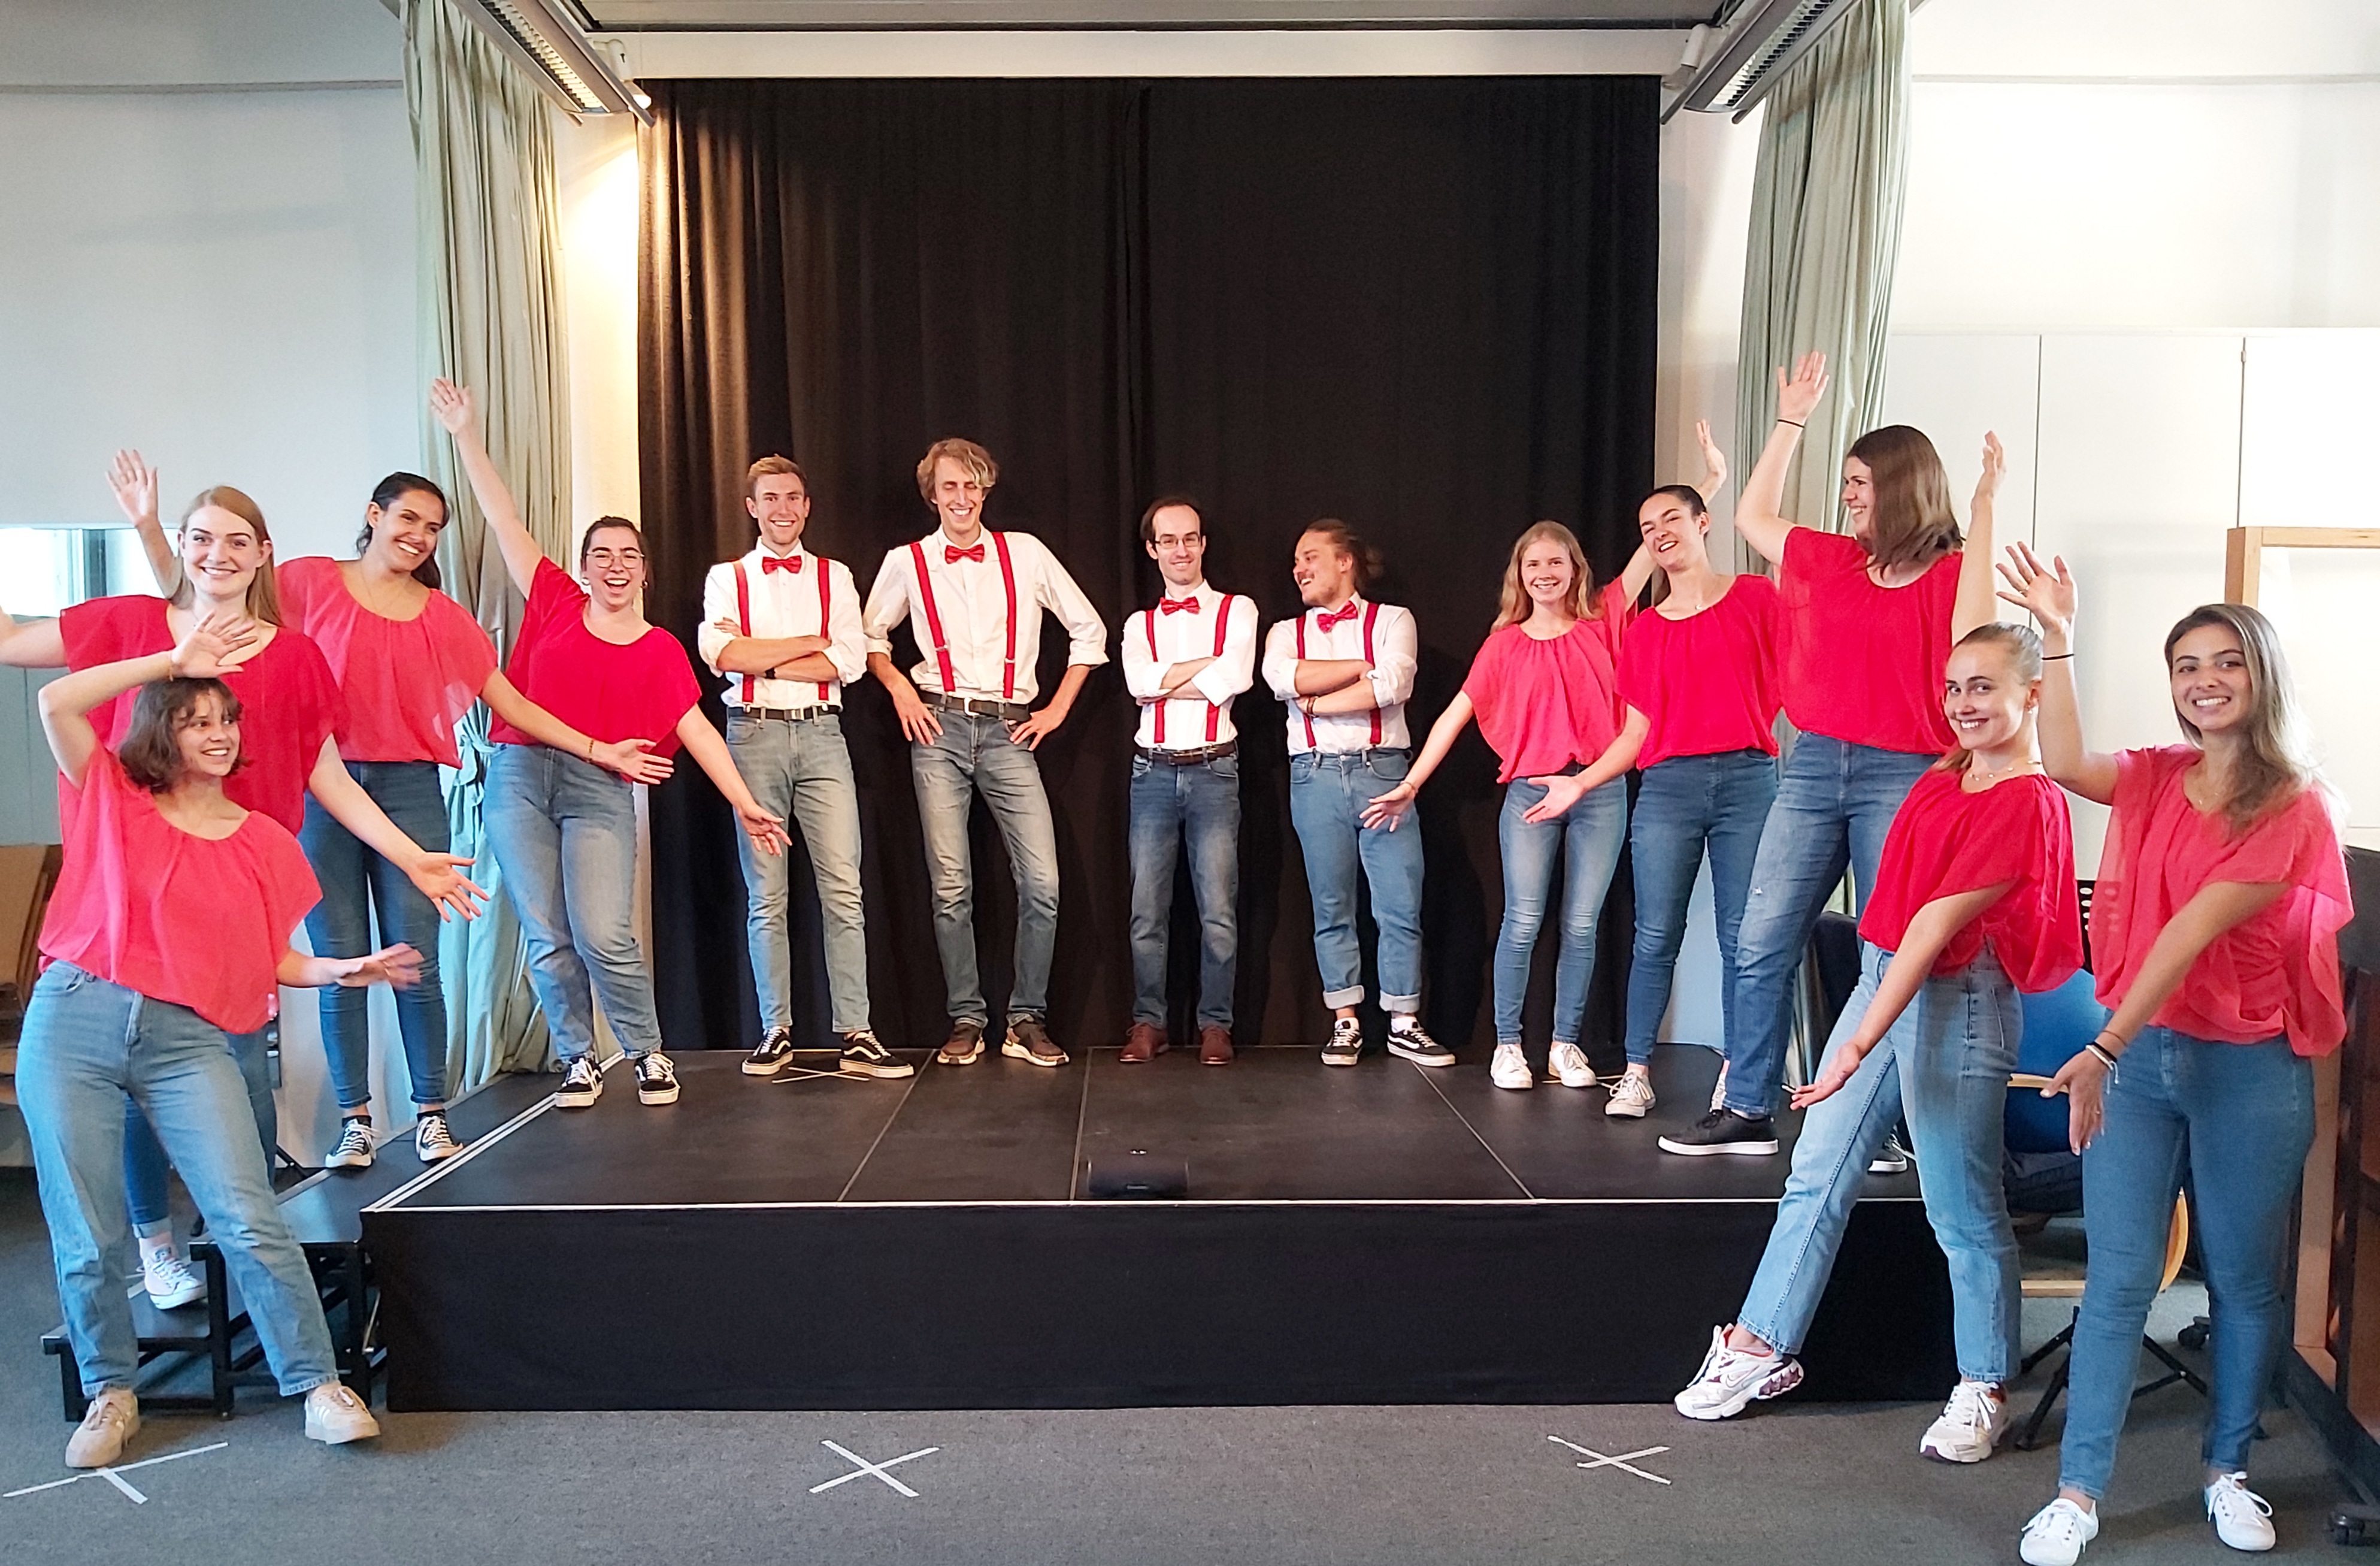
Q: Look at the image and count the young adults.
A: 13